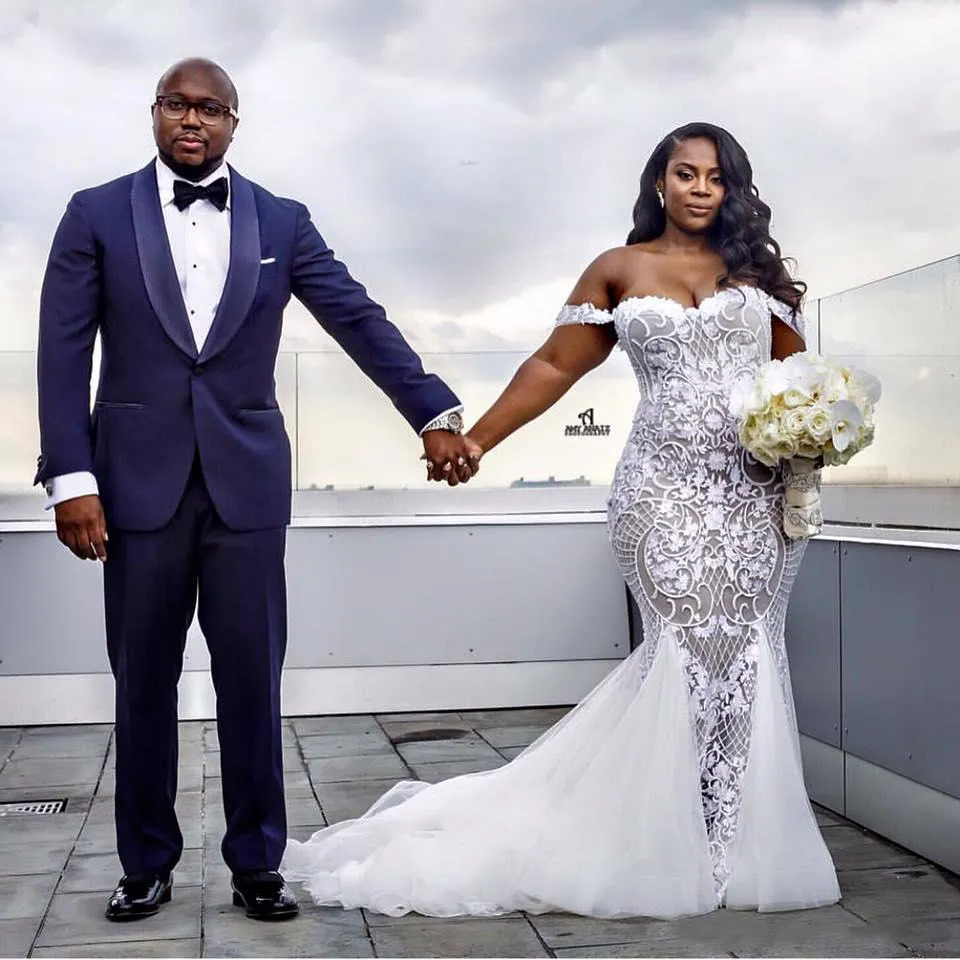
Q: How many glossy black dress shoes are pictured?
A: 2